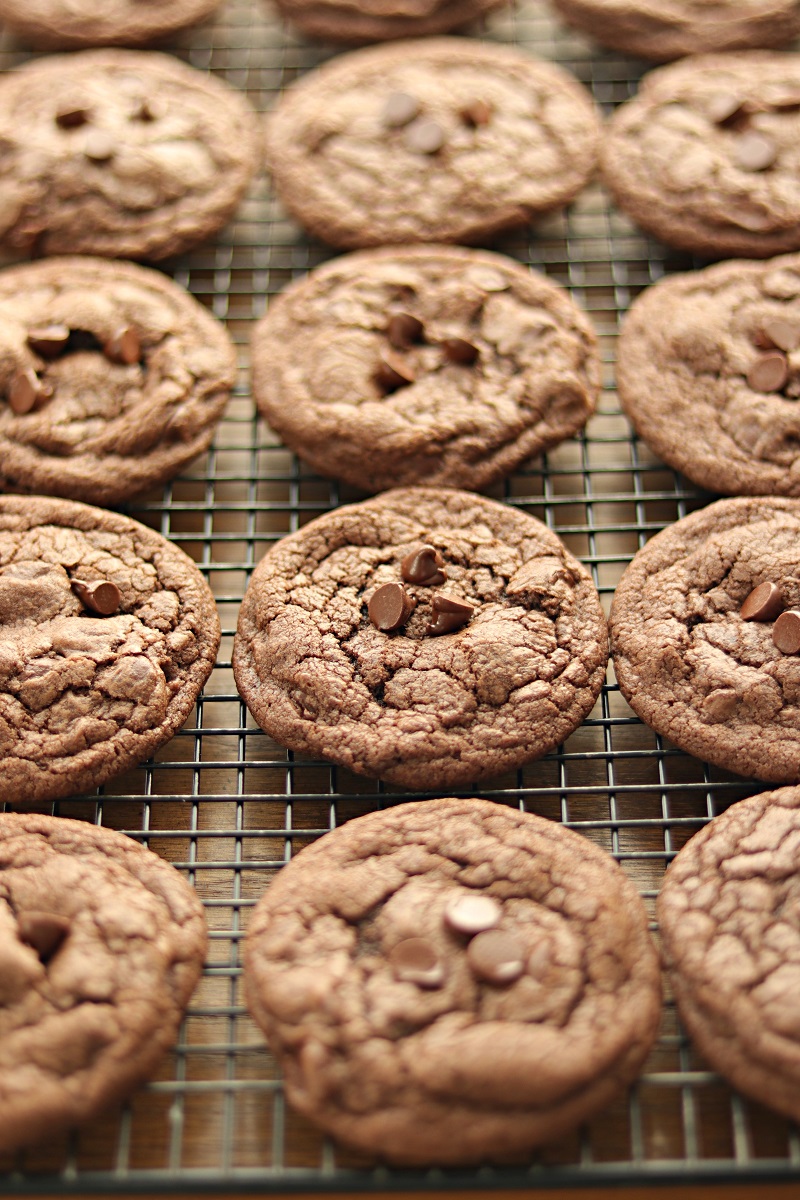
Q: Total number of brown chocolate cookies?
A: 15